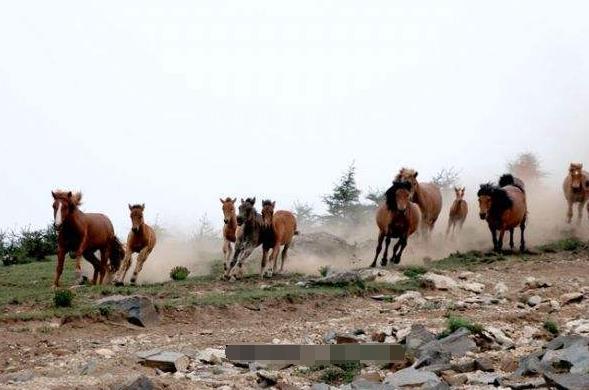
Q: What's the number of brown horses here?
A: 9